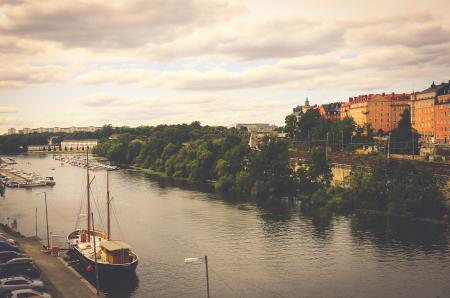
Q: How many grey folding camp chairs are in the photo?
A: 0